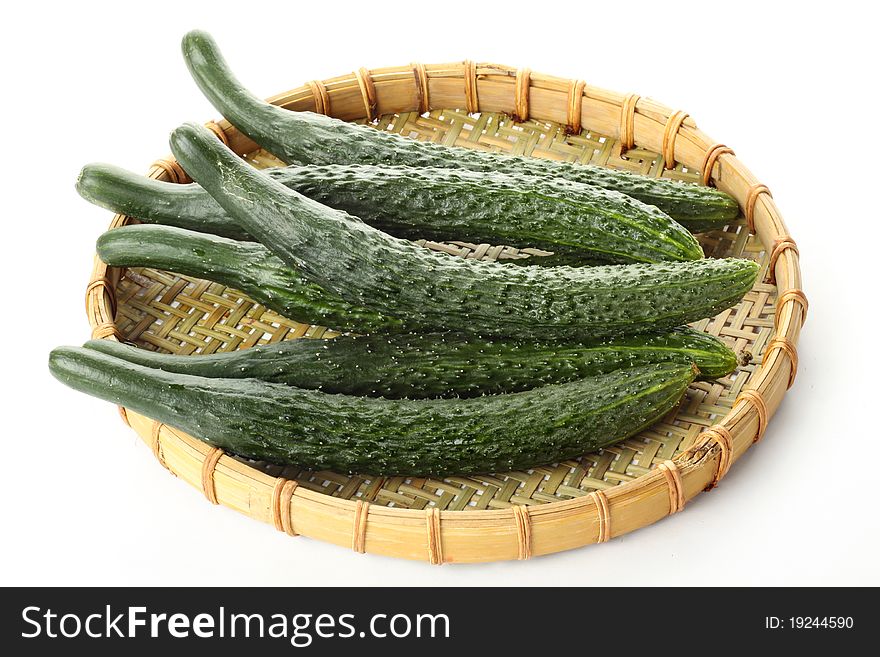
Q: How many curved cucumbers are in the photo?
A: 6